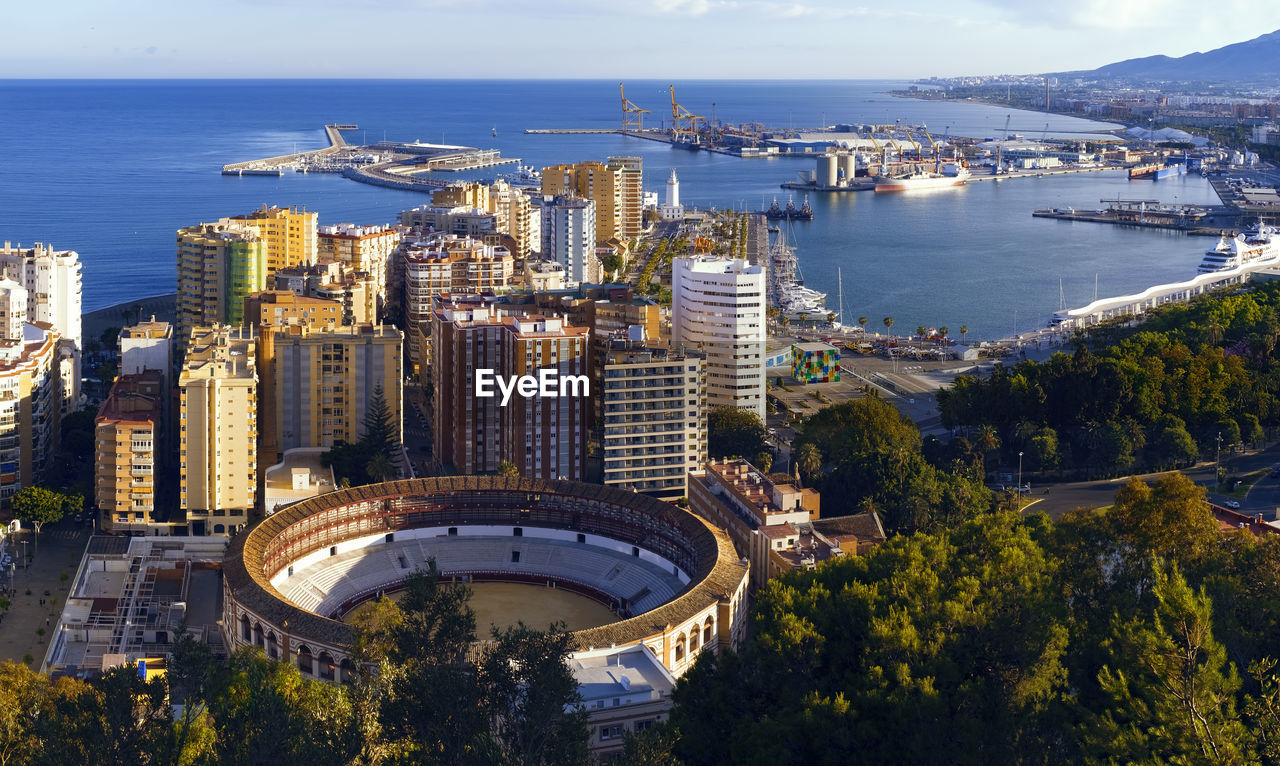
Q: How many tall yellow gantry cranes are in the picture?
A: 2